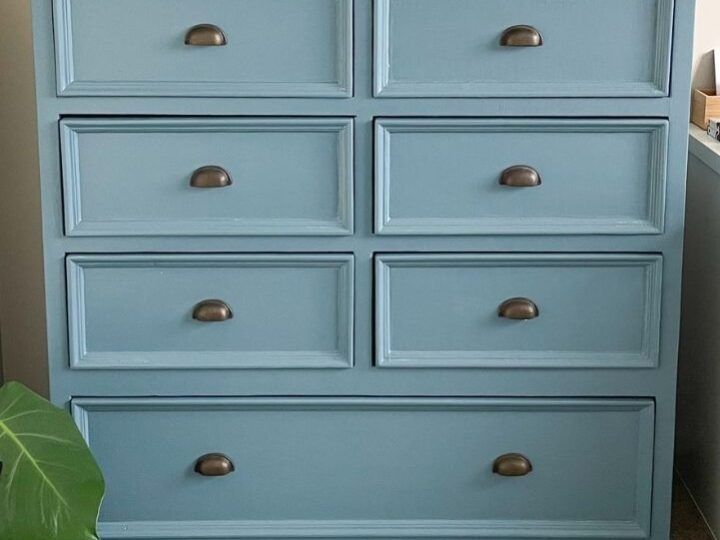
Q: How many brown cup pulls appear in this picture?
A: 8